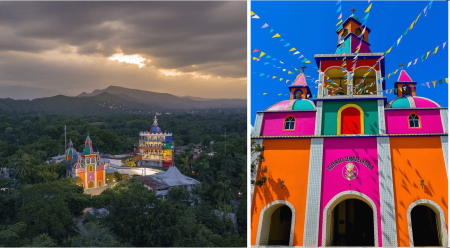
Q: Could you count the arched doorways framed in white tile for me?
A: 3